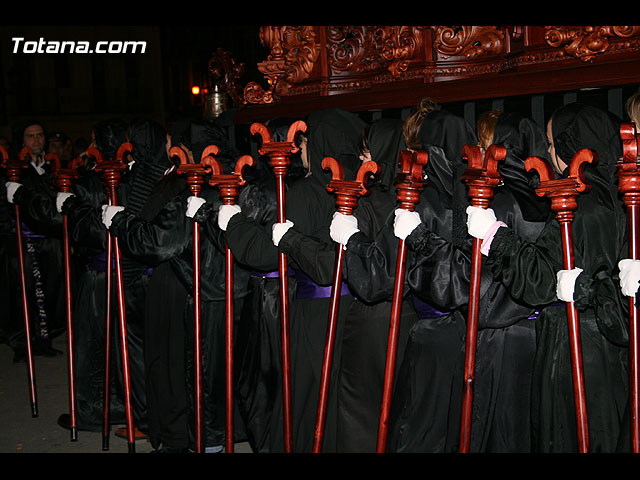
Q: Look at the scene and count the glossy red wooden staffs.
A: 12